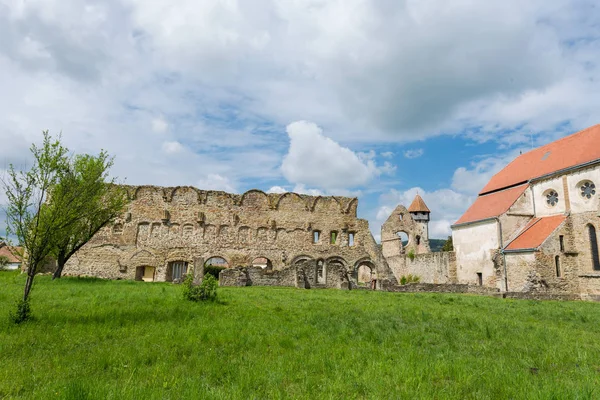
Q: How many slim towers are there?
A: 1